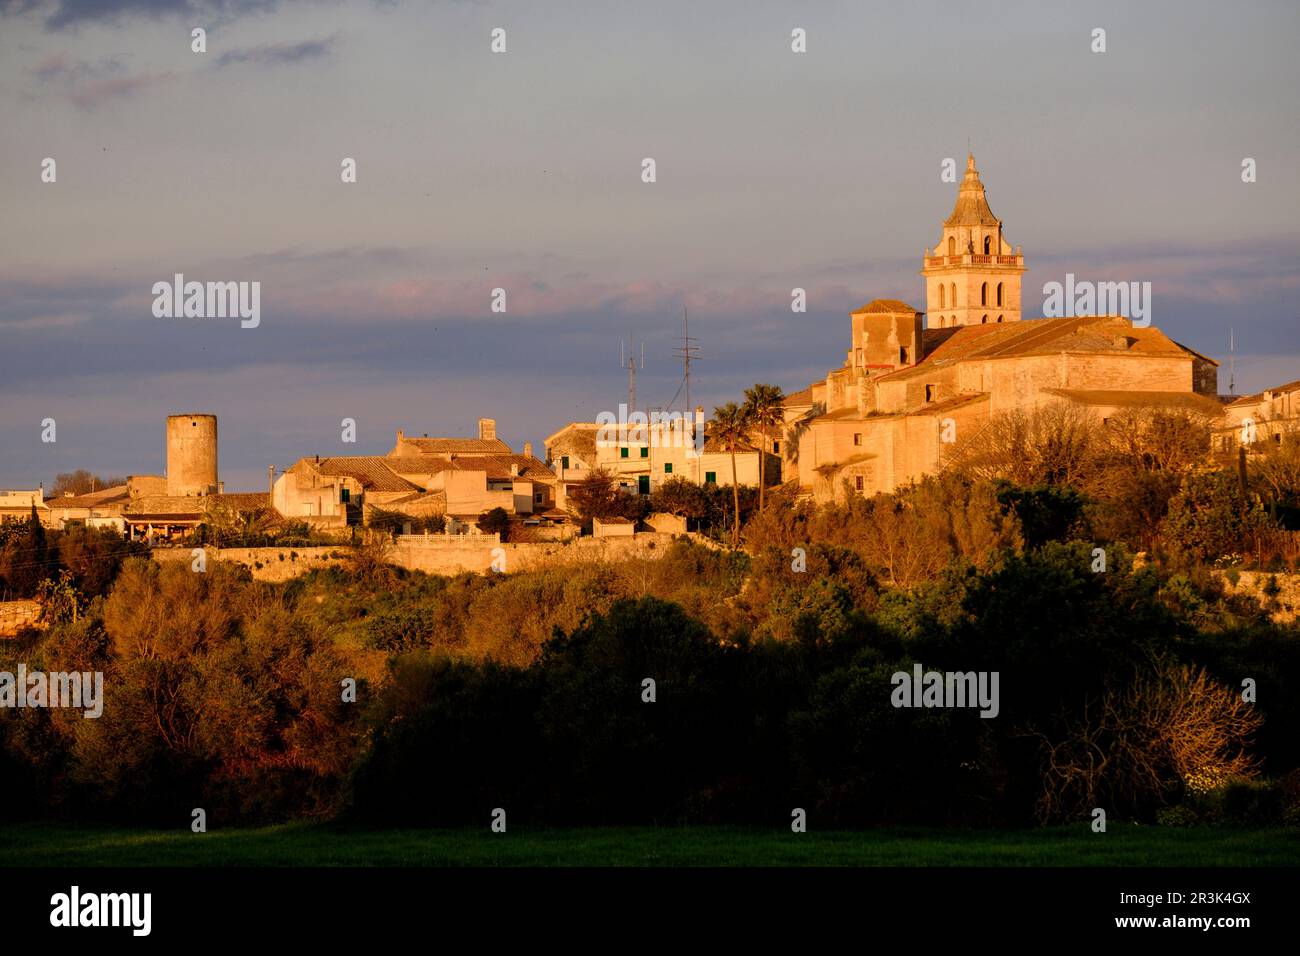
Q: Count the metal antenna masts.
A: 3